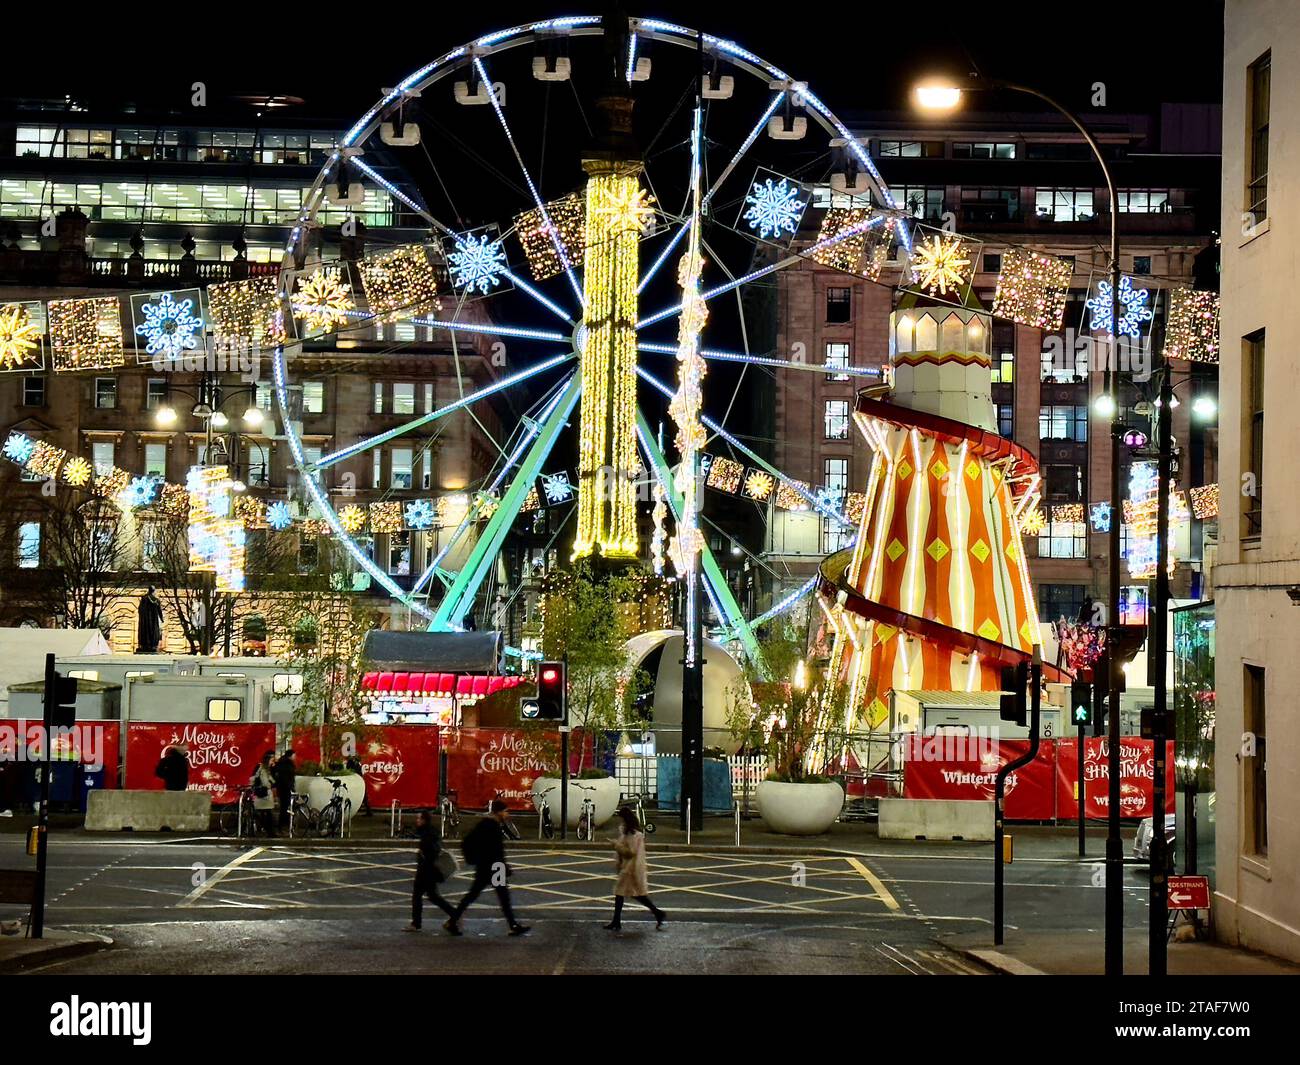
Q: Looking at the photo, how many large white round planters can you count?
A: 3